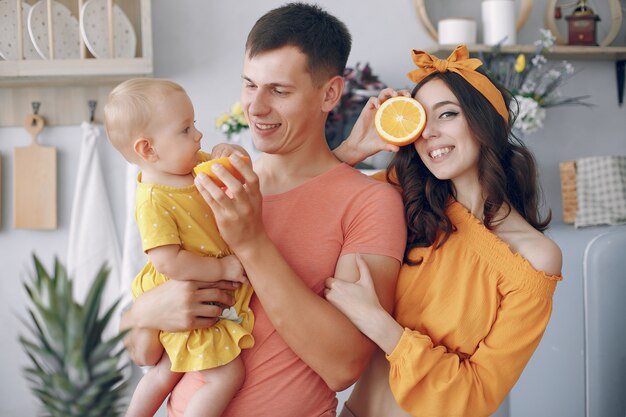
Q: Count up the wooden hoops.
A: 2